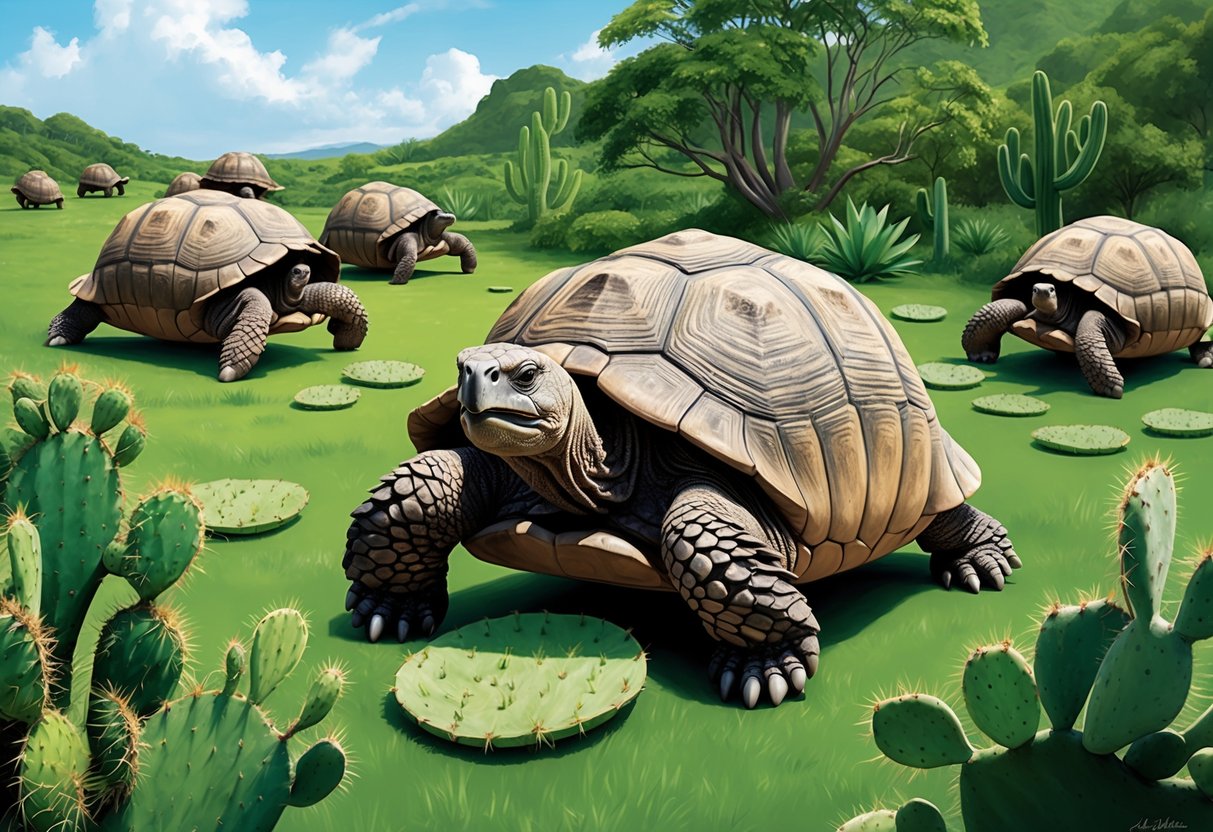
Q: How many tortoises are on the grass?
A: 8